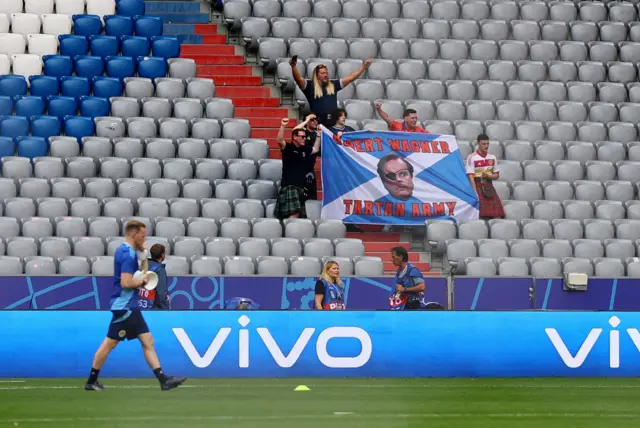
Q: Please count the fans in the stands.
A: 6